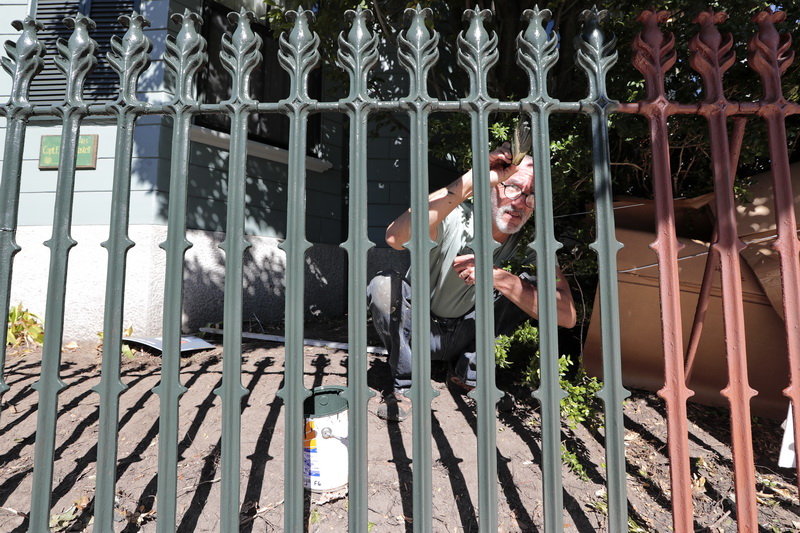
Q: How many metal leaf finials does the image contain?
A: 14